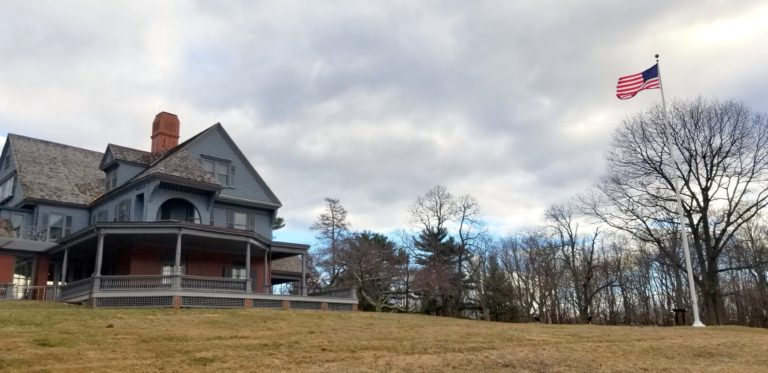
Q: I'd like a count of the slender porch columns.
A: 6